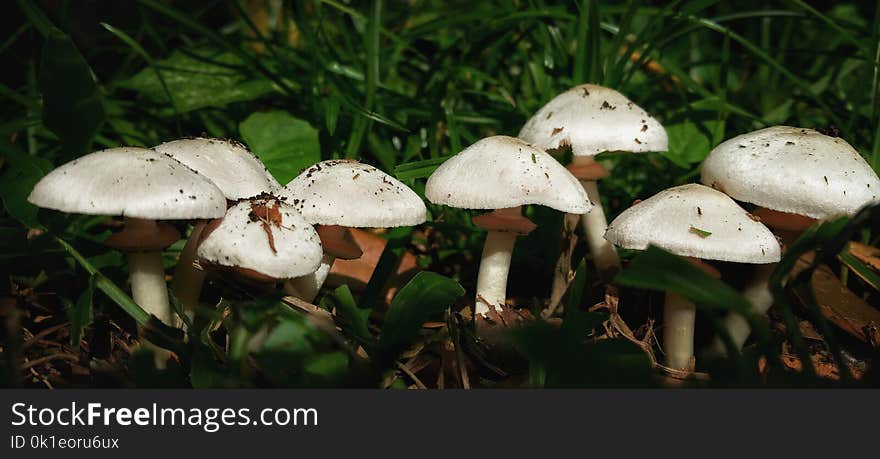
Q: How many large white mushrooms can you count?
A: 8